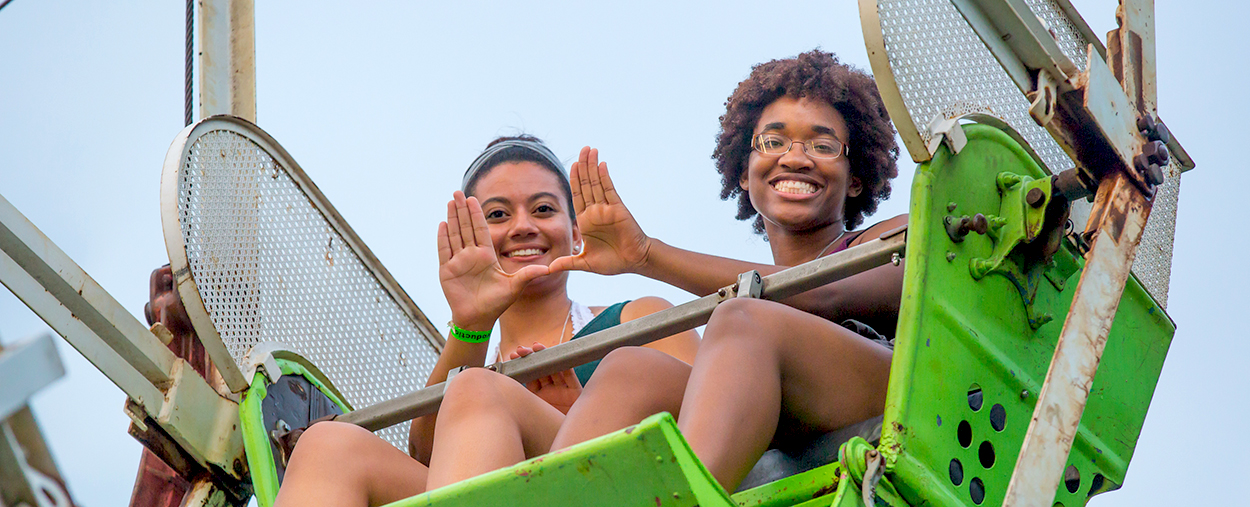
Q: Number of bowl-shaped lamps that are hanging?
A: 0